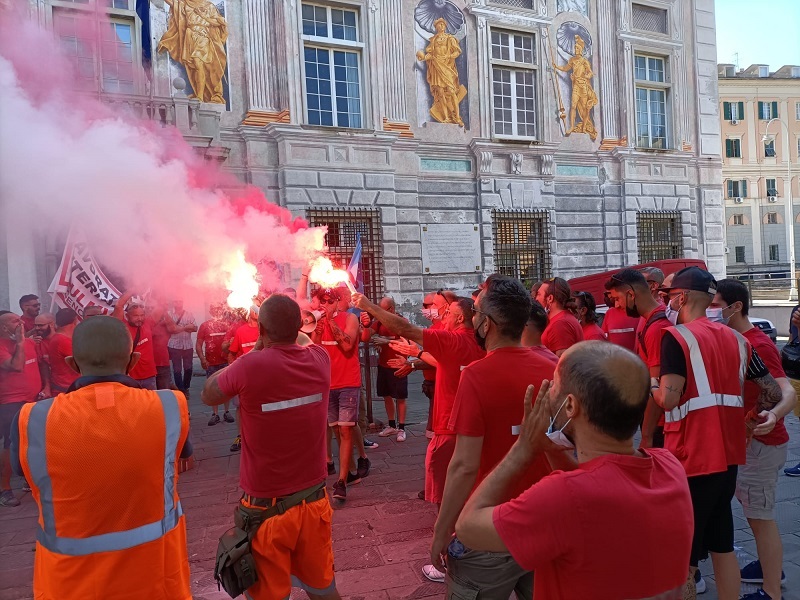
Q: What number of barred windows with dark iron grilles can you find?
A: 3